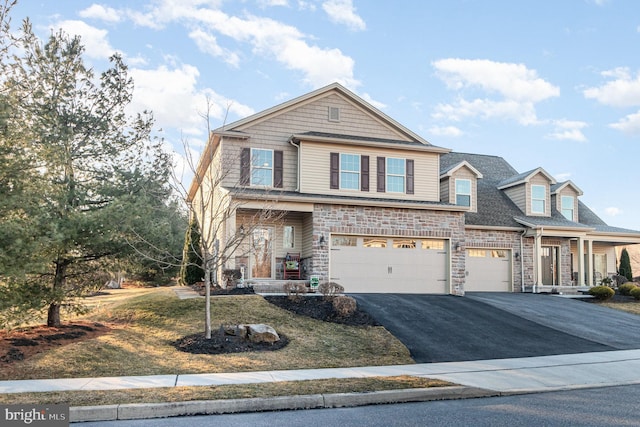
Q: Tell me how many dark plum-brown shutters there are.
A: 6